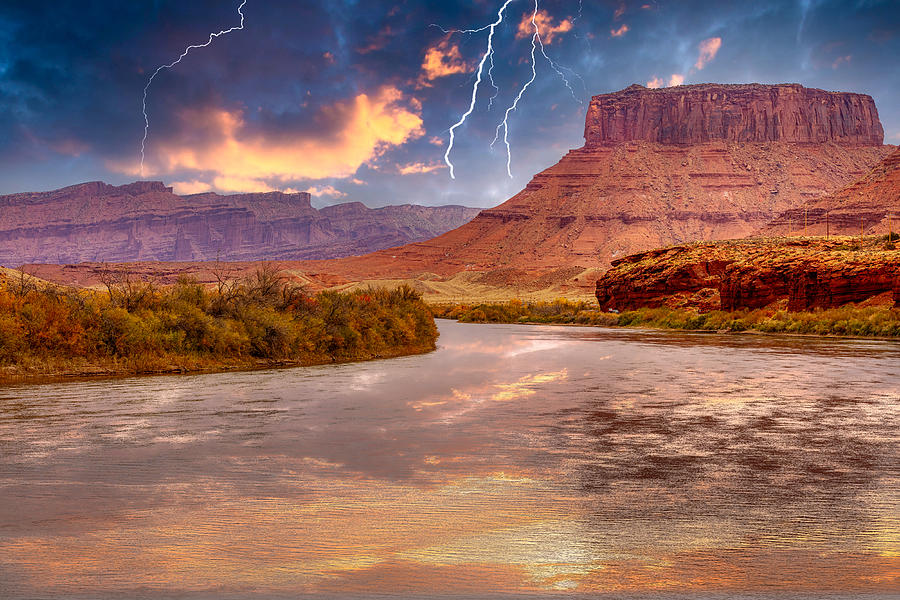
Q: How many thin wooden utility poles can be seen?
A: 5